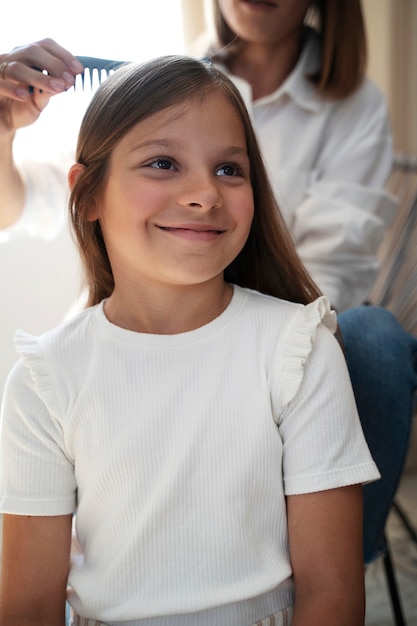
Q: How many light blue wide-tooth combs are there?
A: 1